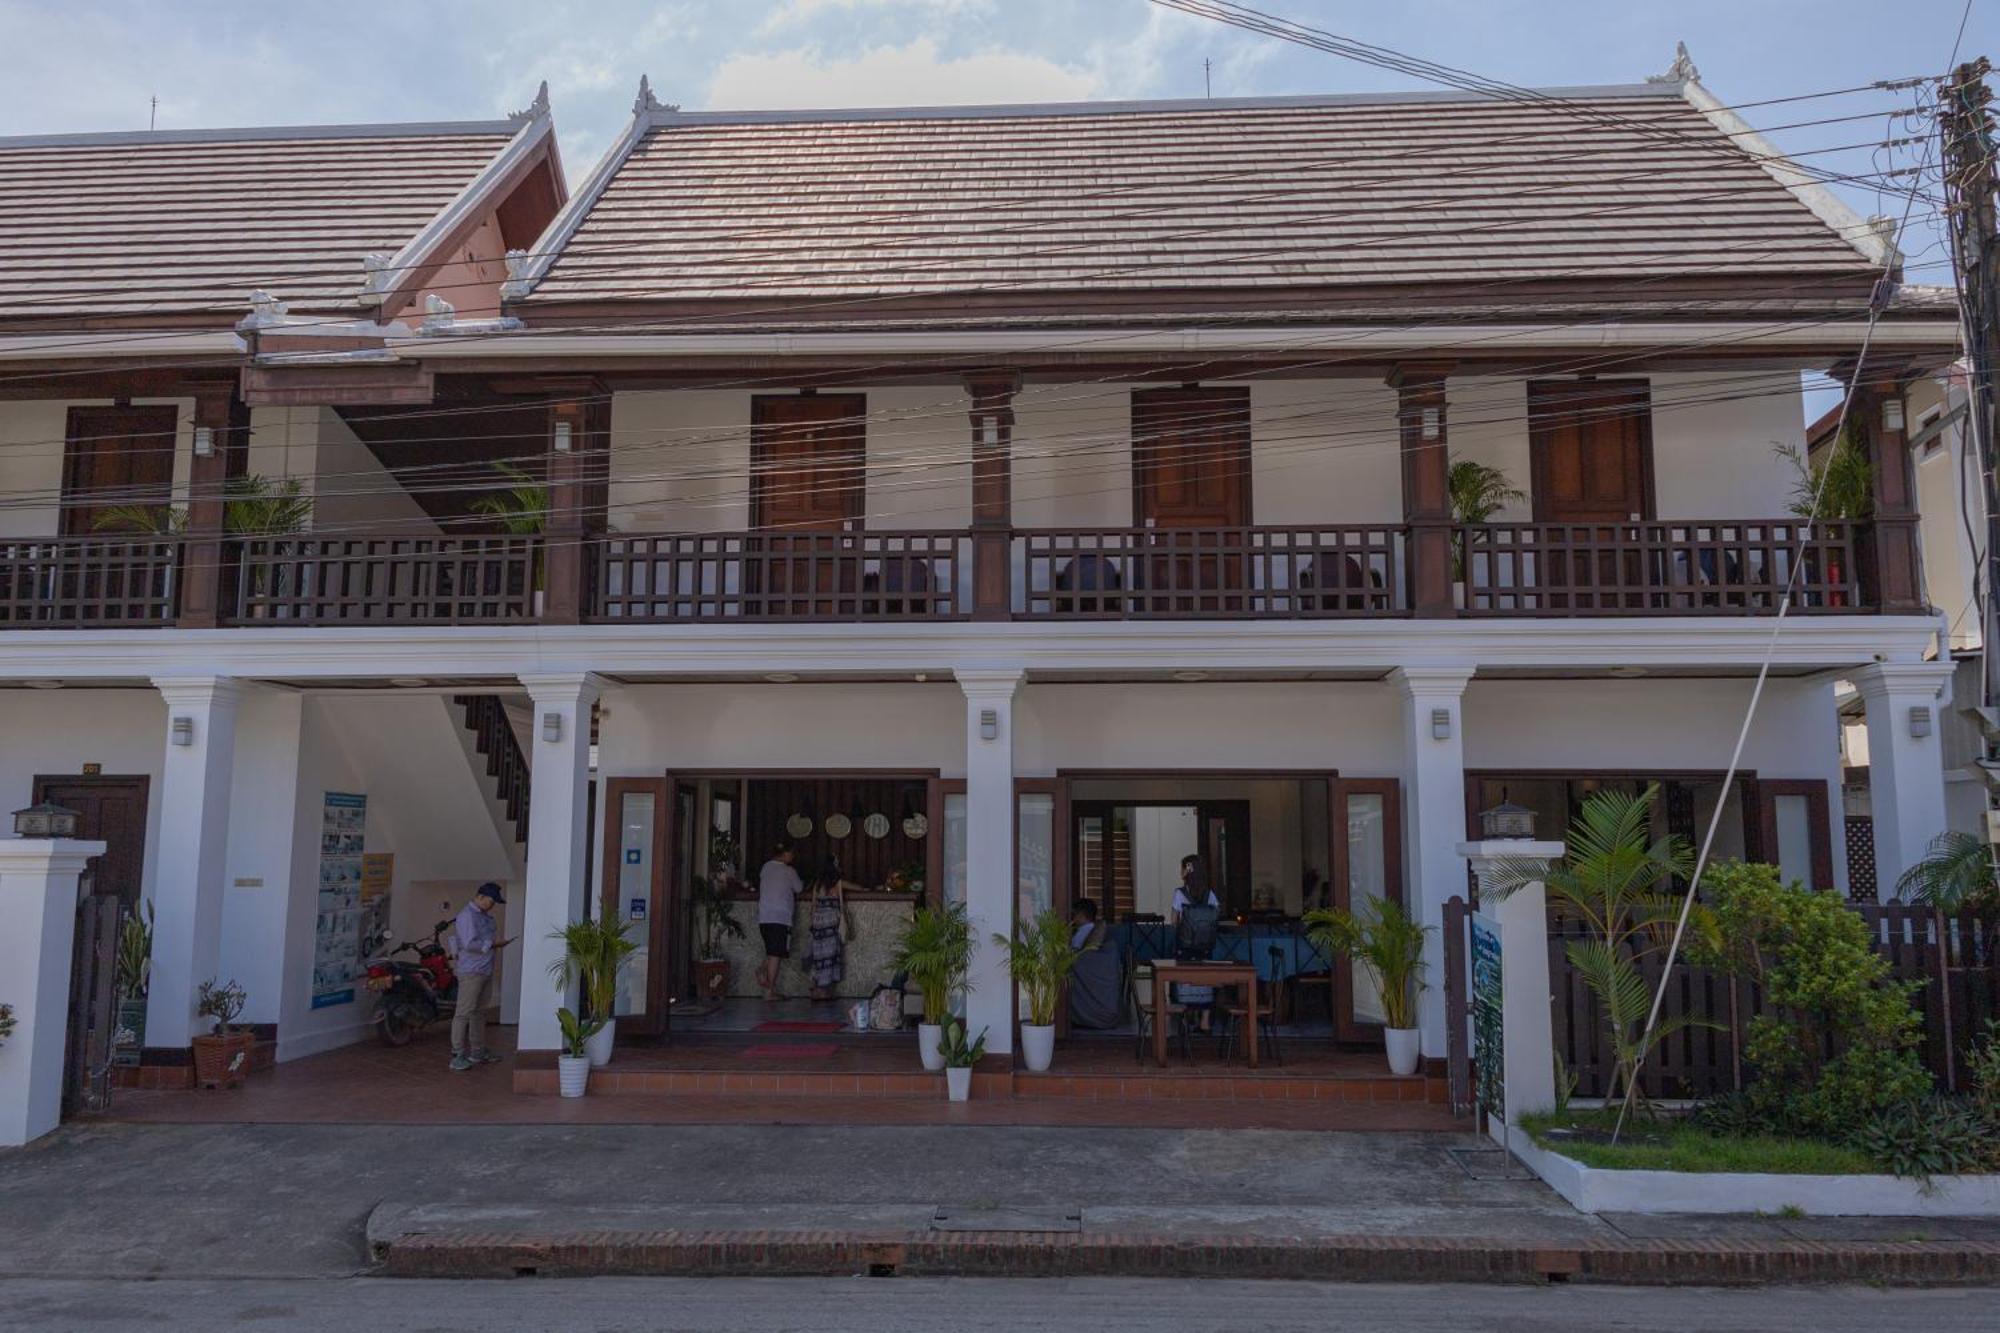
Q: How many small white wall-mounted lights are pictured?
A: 10